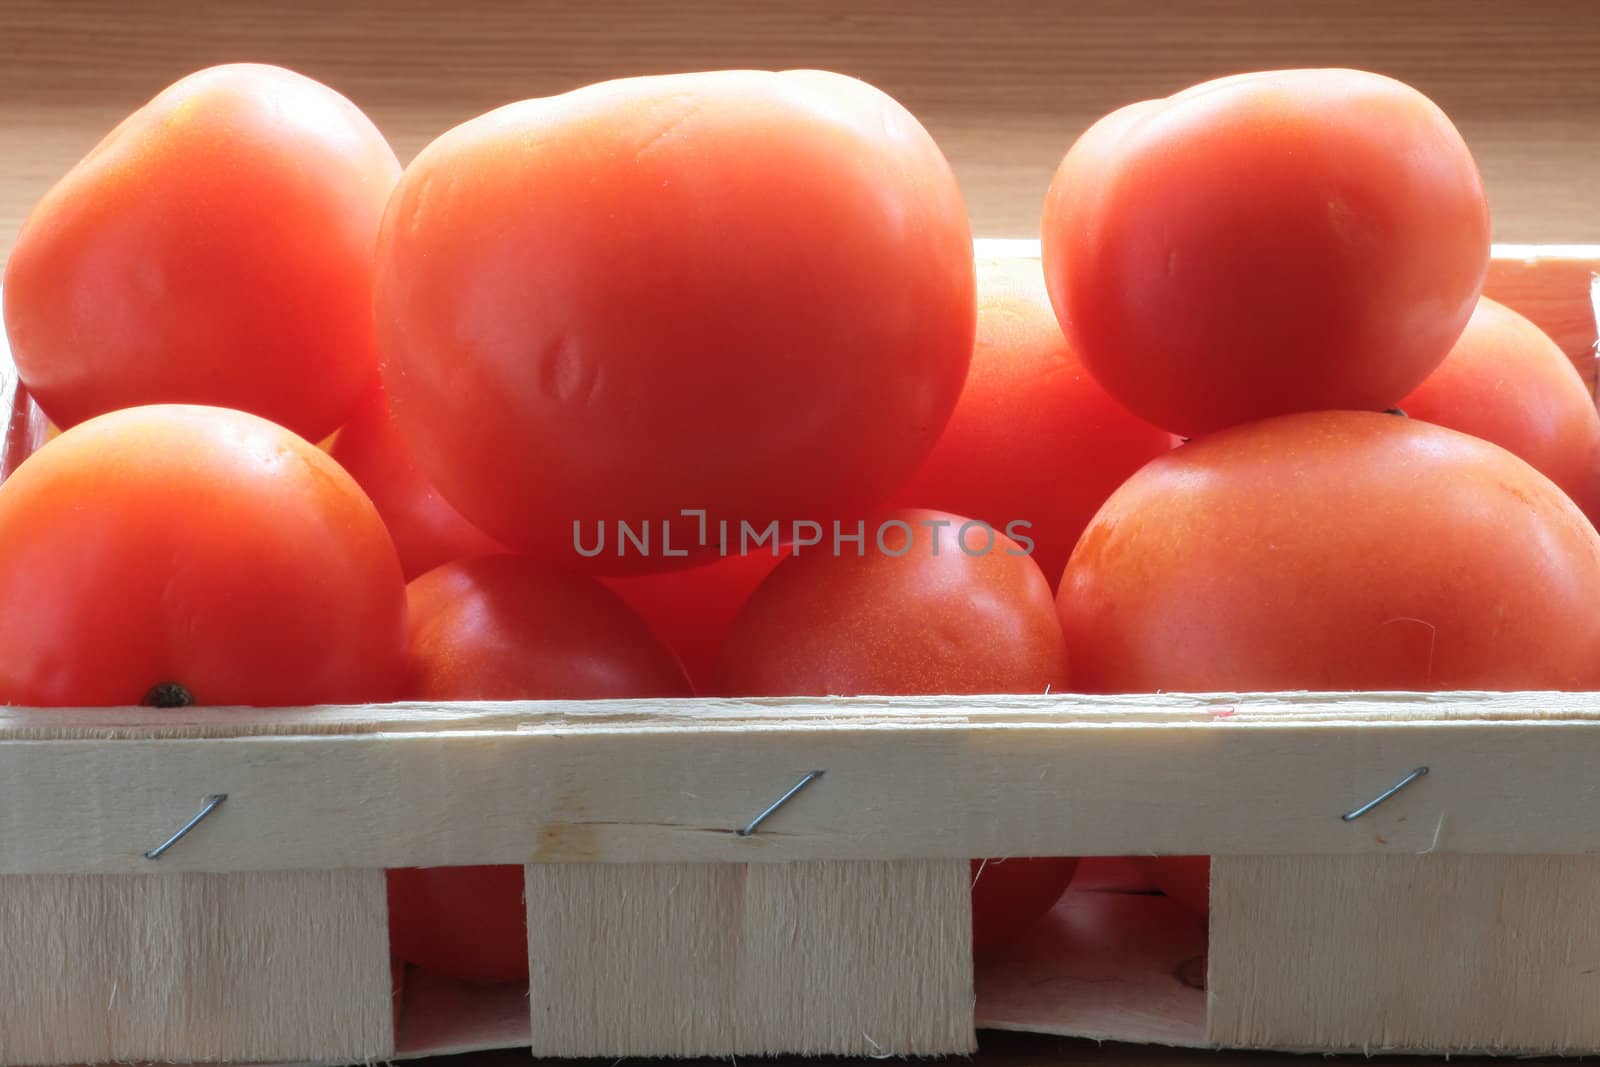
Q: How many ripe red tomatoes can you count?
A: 11